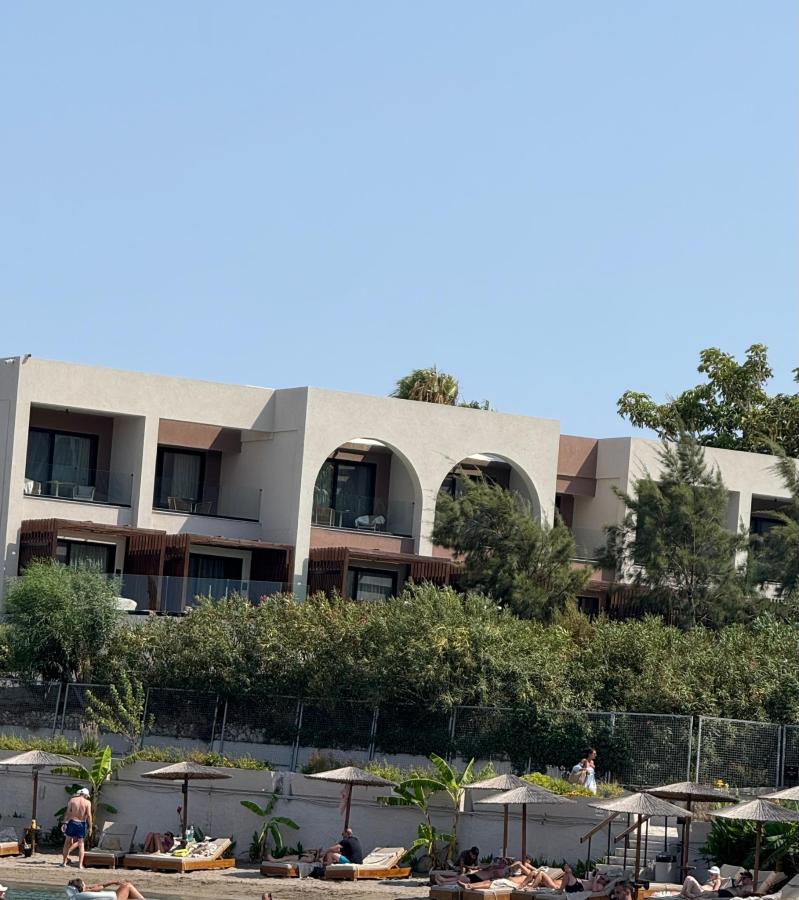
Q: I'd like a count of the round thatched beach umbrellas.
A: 9